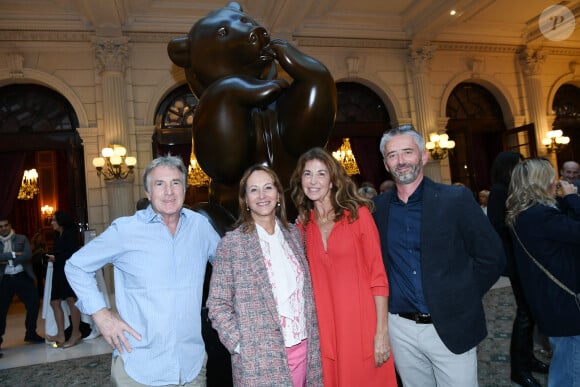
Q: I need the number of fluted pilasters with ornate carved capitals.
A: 3